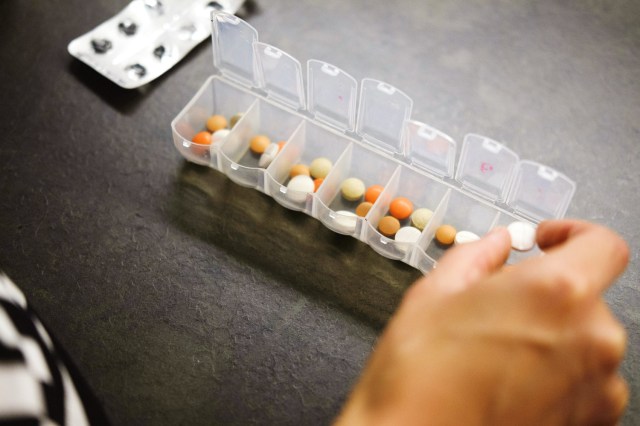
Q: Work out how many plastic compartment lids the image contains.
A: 7